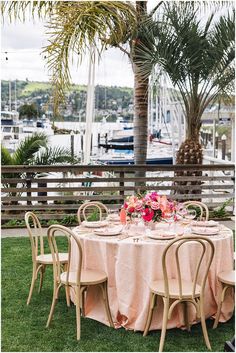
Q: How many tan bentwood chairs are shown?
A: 6